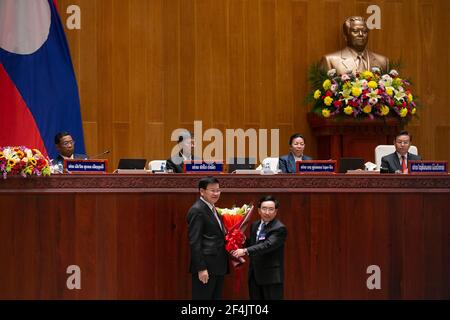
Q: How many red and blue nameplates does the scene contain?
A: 4